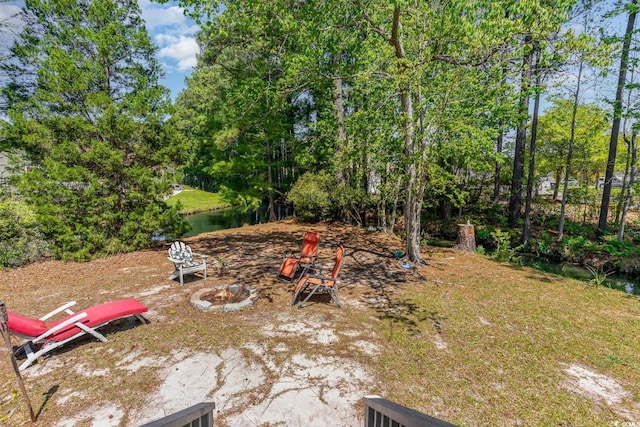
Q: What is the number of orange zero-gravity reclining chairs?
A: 2